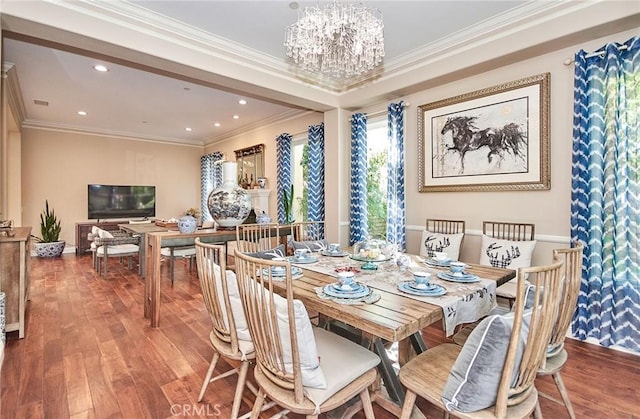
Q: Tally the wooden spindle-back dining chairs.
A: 8